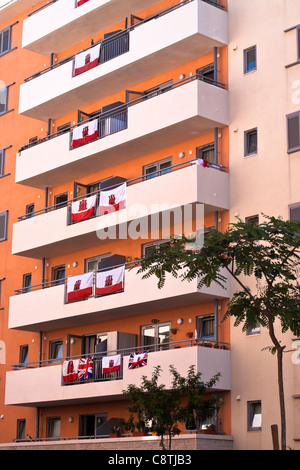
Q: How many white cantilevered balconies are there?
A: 6